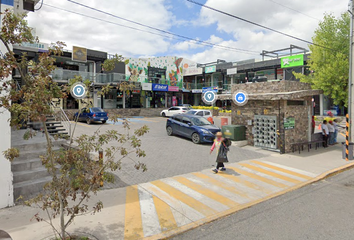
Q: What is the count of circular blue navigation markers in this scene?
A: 3